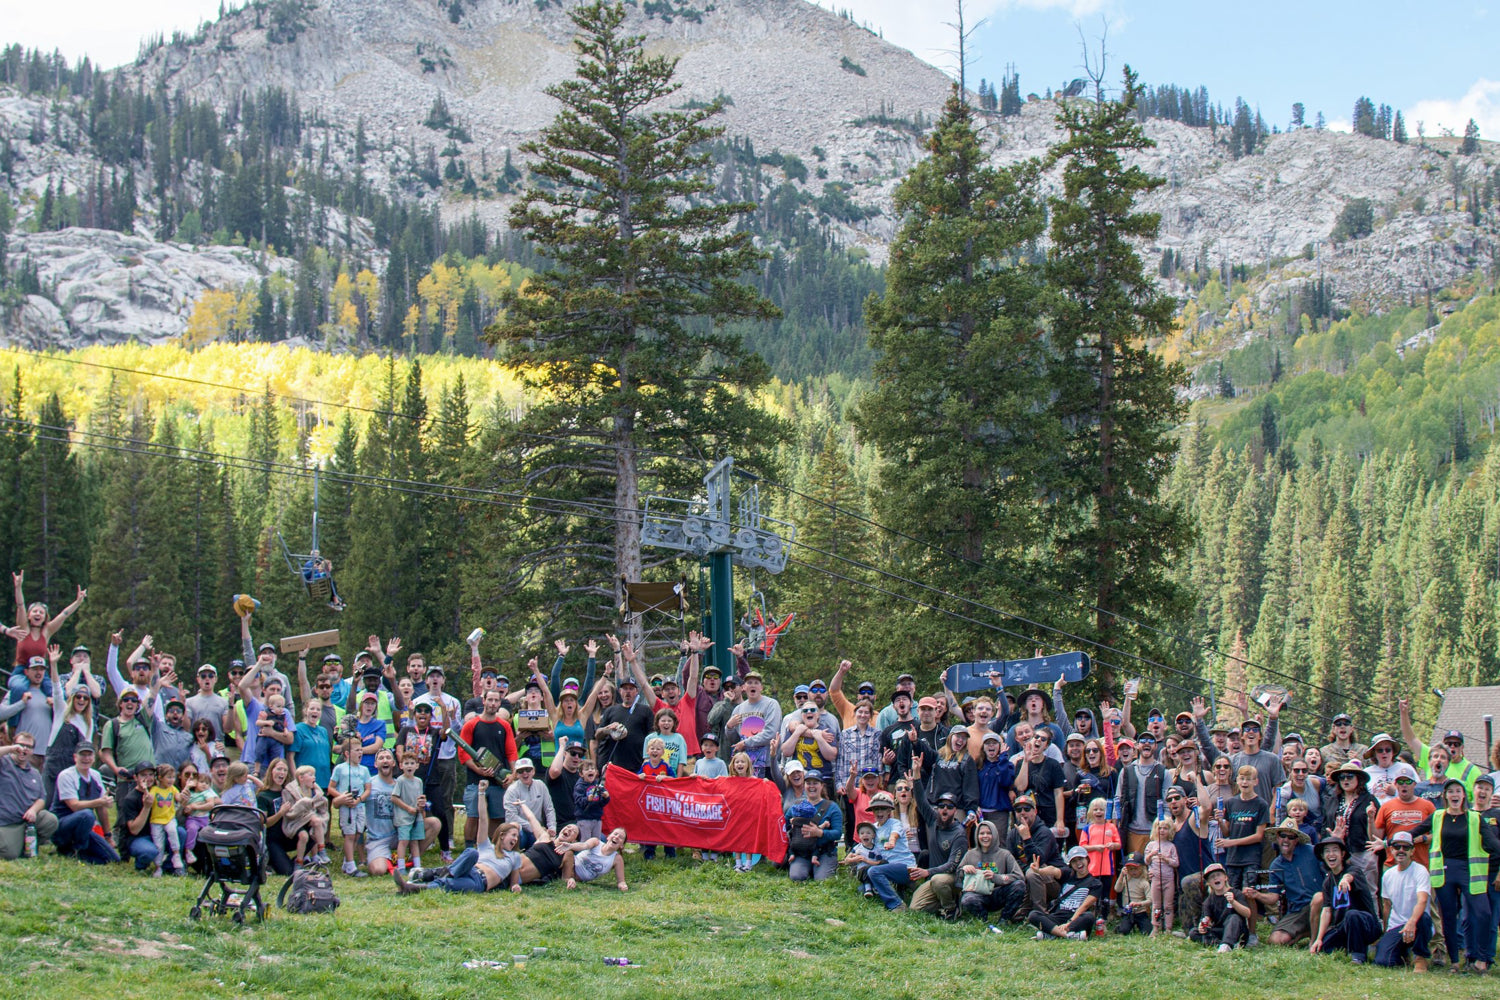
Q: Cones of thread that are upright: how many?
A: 0